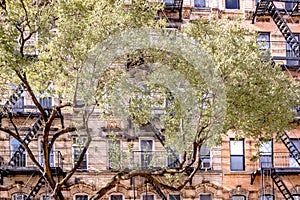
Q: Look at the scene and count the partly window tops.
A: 10